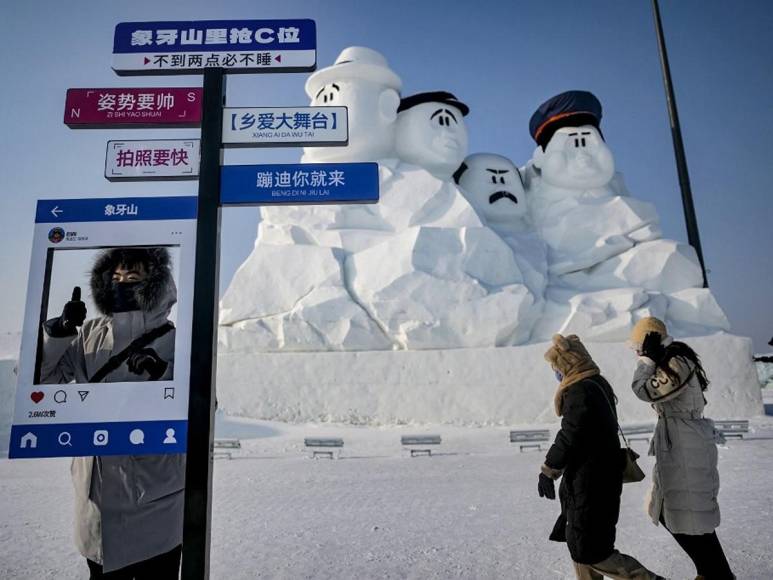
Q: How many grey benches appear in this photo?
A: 6